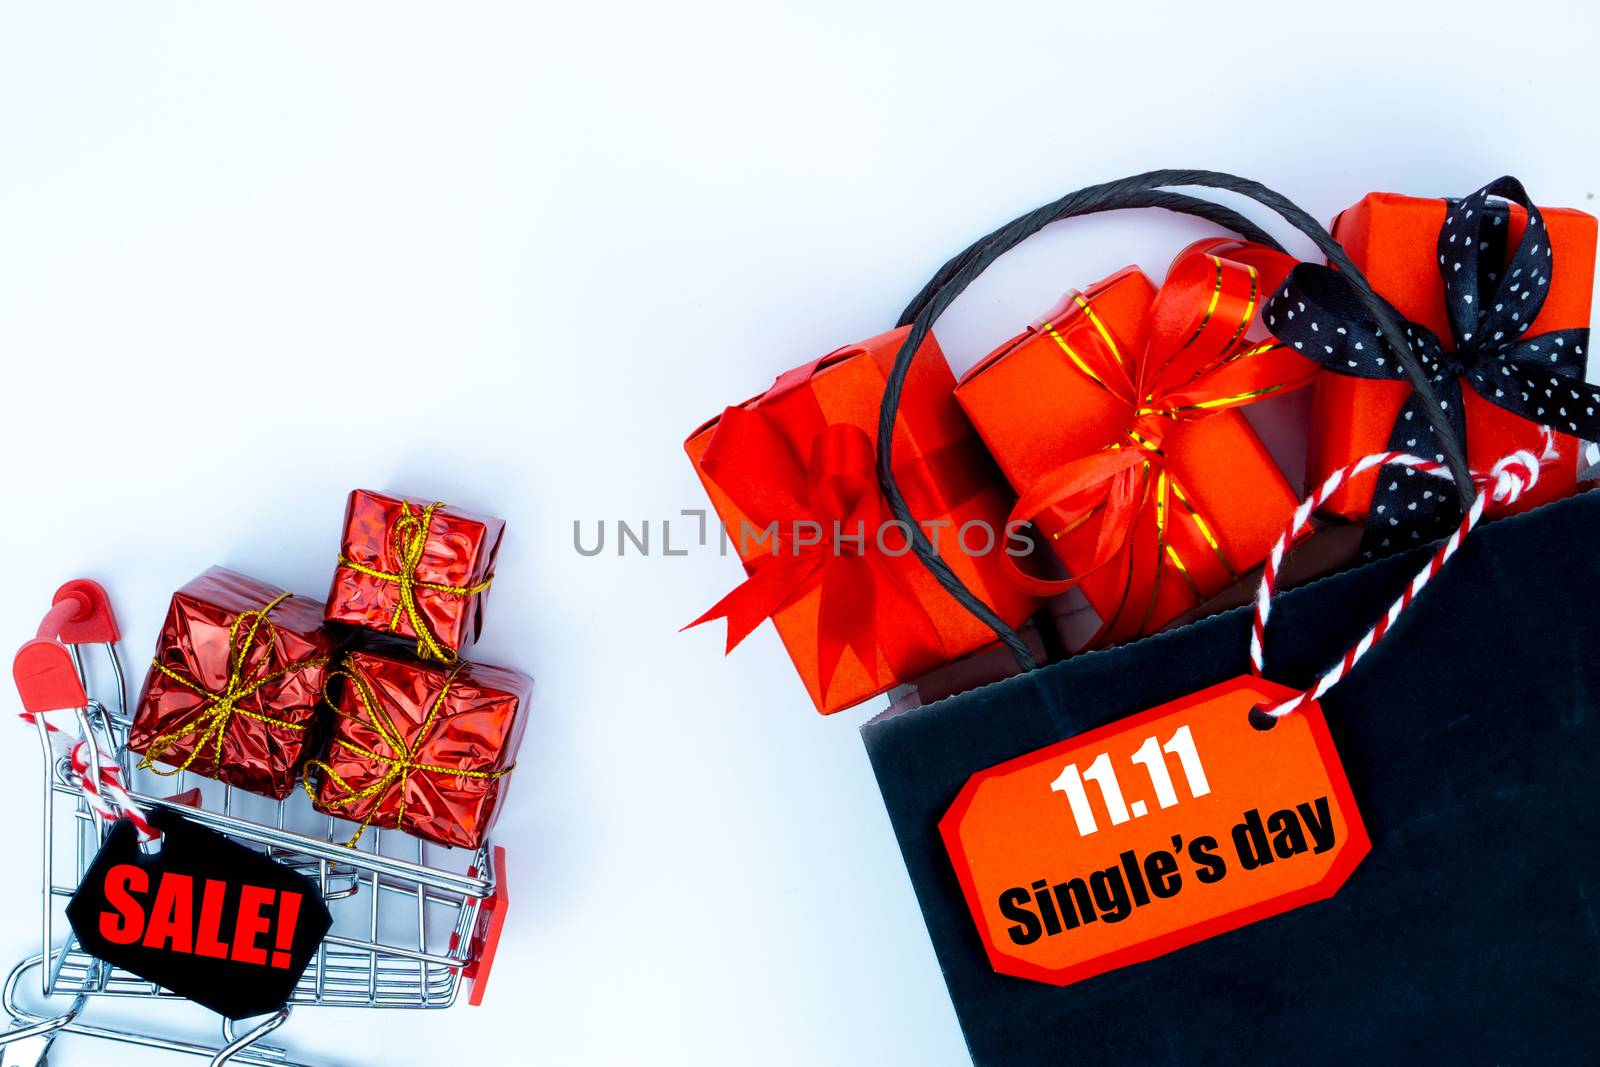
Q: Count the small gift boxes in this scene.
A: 3